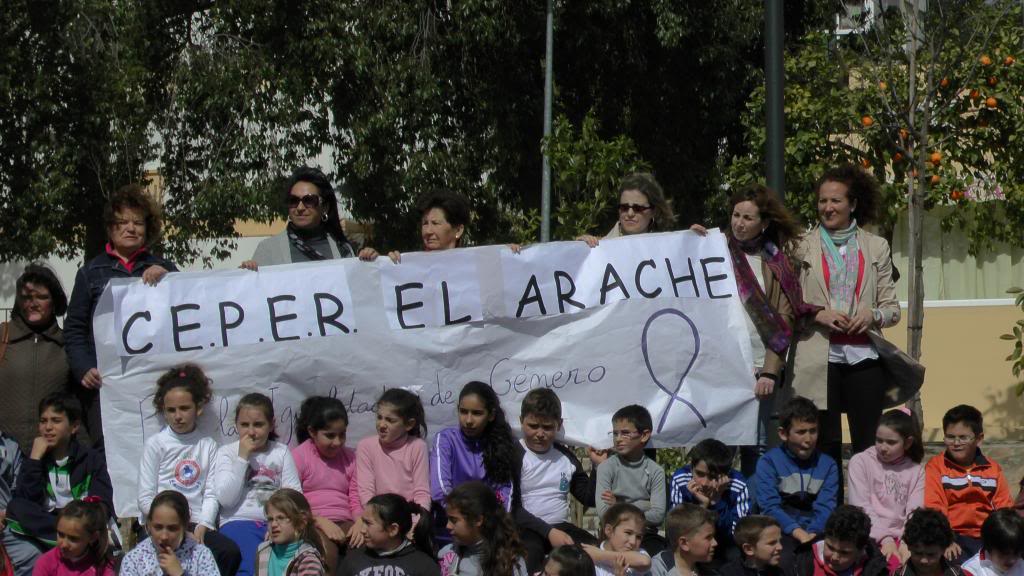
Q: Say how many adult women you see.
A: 7